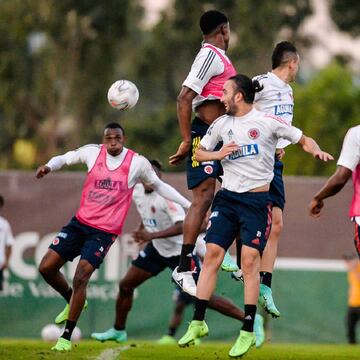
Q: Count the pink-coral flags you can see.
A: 0